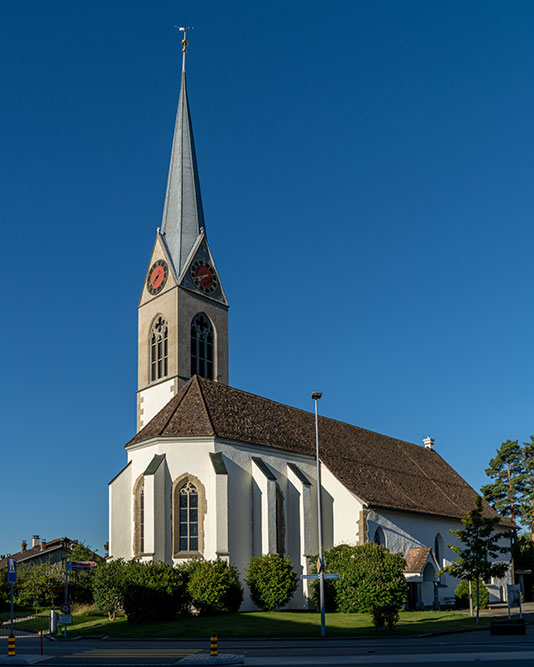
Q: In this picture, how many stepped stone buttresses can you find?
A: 5